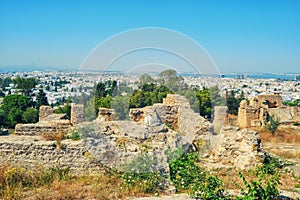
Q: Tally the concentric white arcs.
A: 3